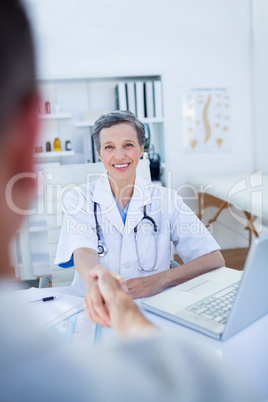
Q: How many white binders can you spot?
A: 5